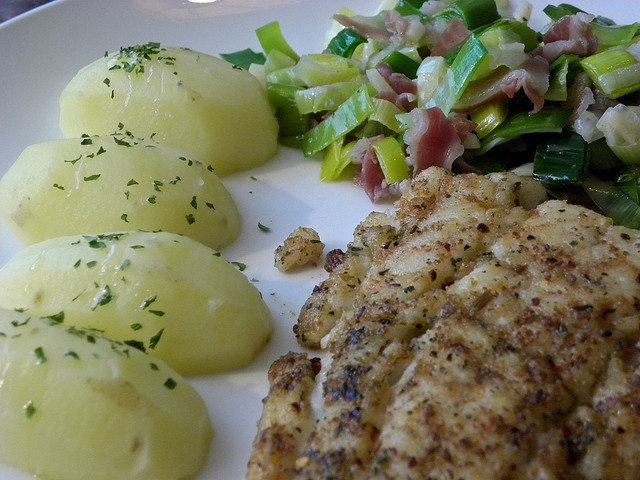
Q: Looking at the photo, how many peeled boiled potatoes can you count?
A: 4